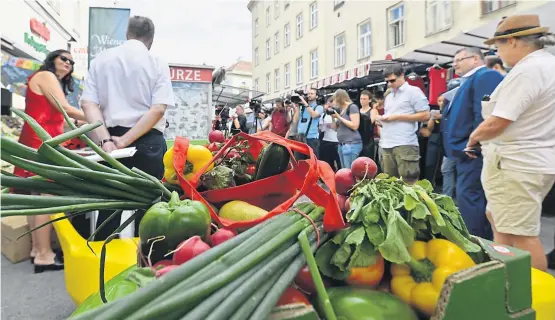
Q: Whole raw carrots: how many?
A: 0